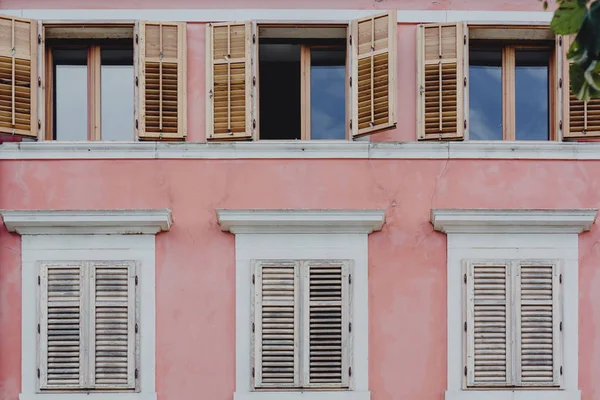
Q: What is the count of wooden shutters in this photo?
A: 12